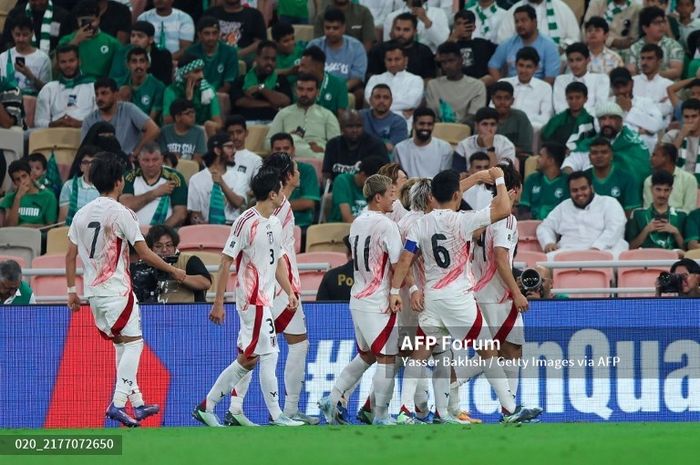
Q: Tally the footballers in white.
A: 9